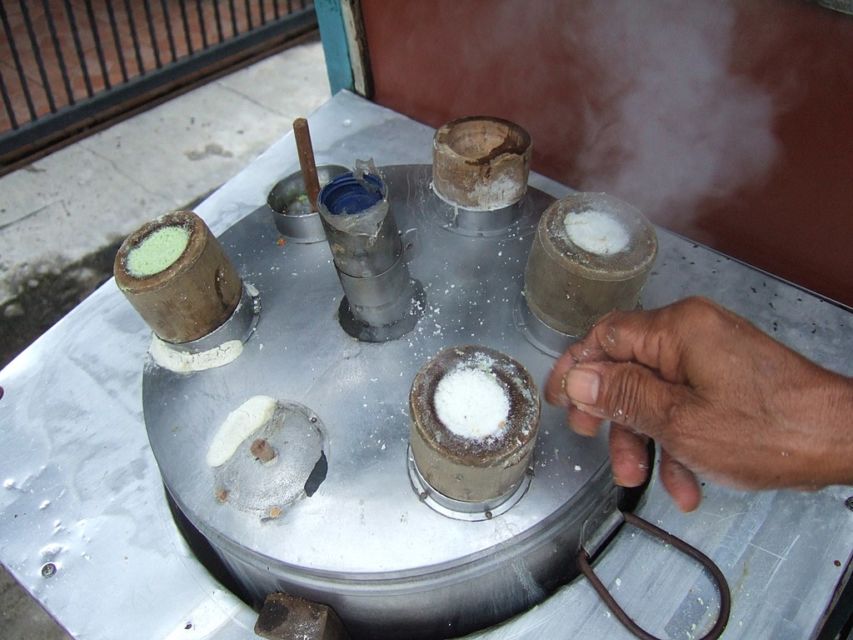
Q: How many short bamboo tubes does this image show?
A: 4